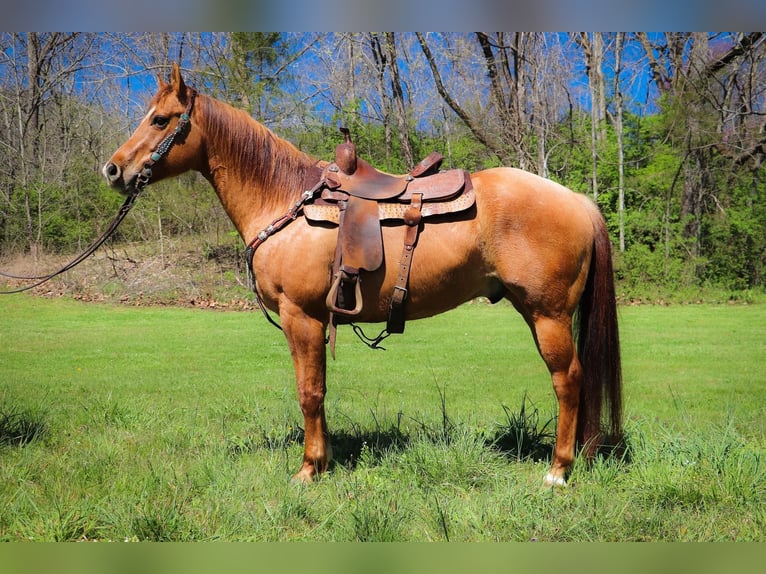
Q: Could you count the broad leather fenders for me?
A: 1